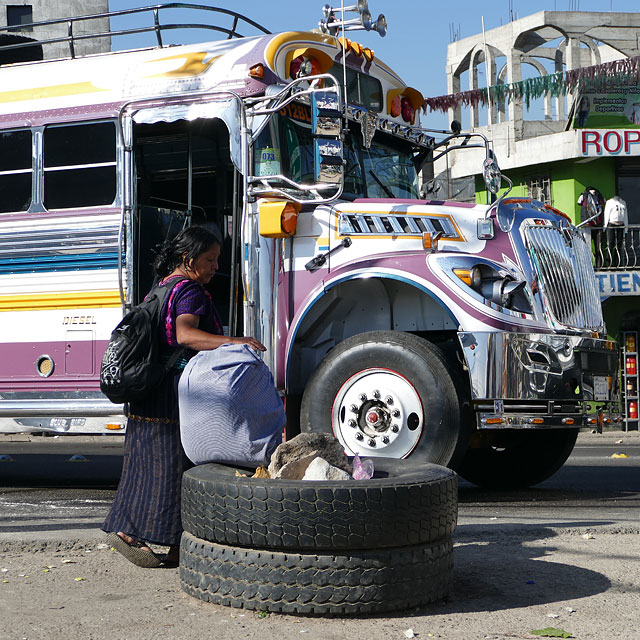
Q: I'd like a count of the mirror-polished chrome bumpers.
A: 1